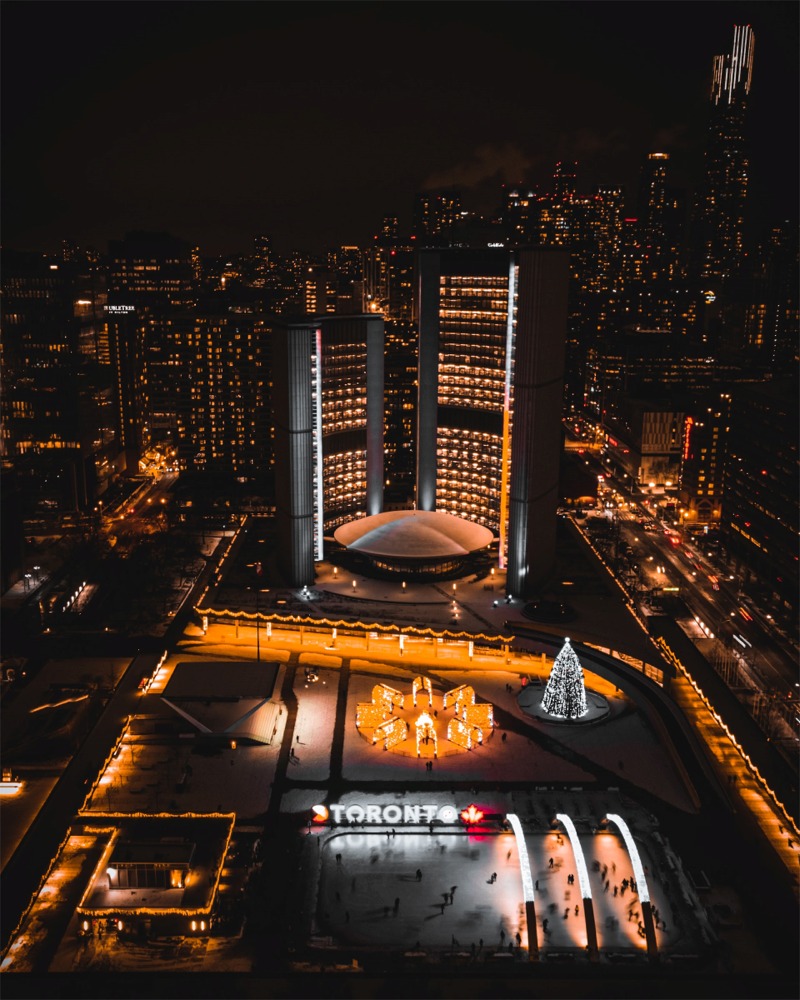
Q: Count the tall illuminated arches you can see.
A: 3